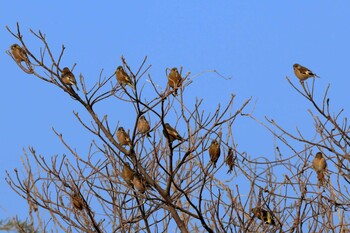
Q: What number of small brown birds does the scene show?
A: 15